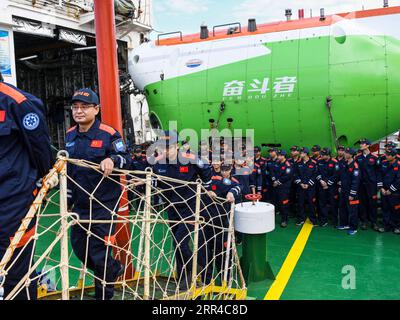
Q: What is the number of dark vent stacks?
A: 2